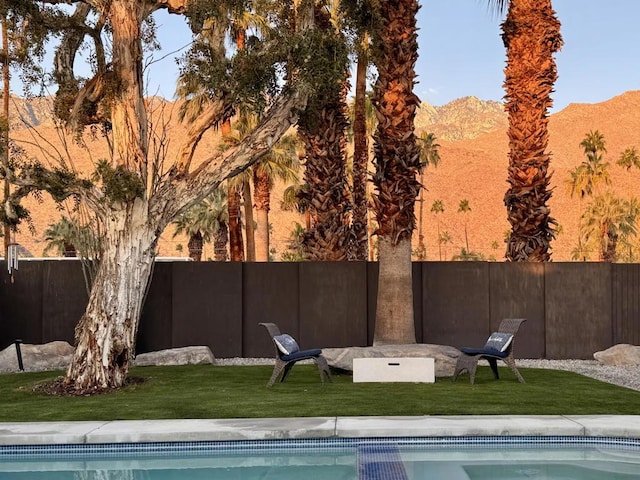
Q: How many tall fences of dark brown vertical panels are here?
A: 1